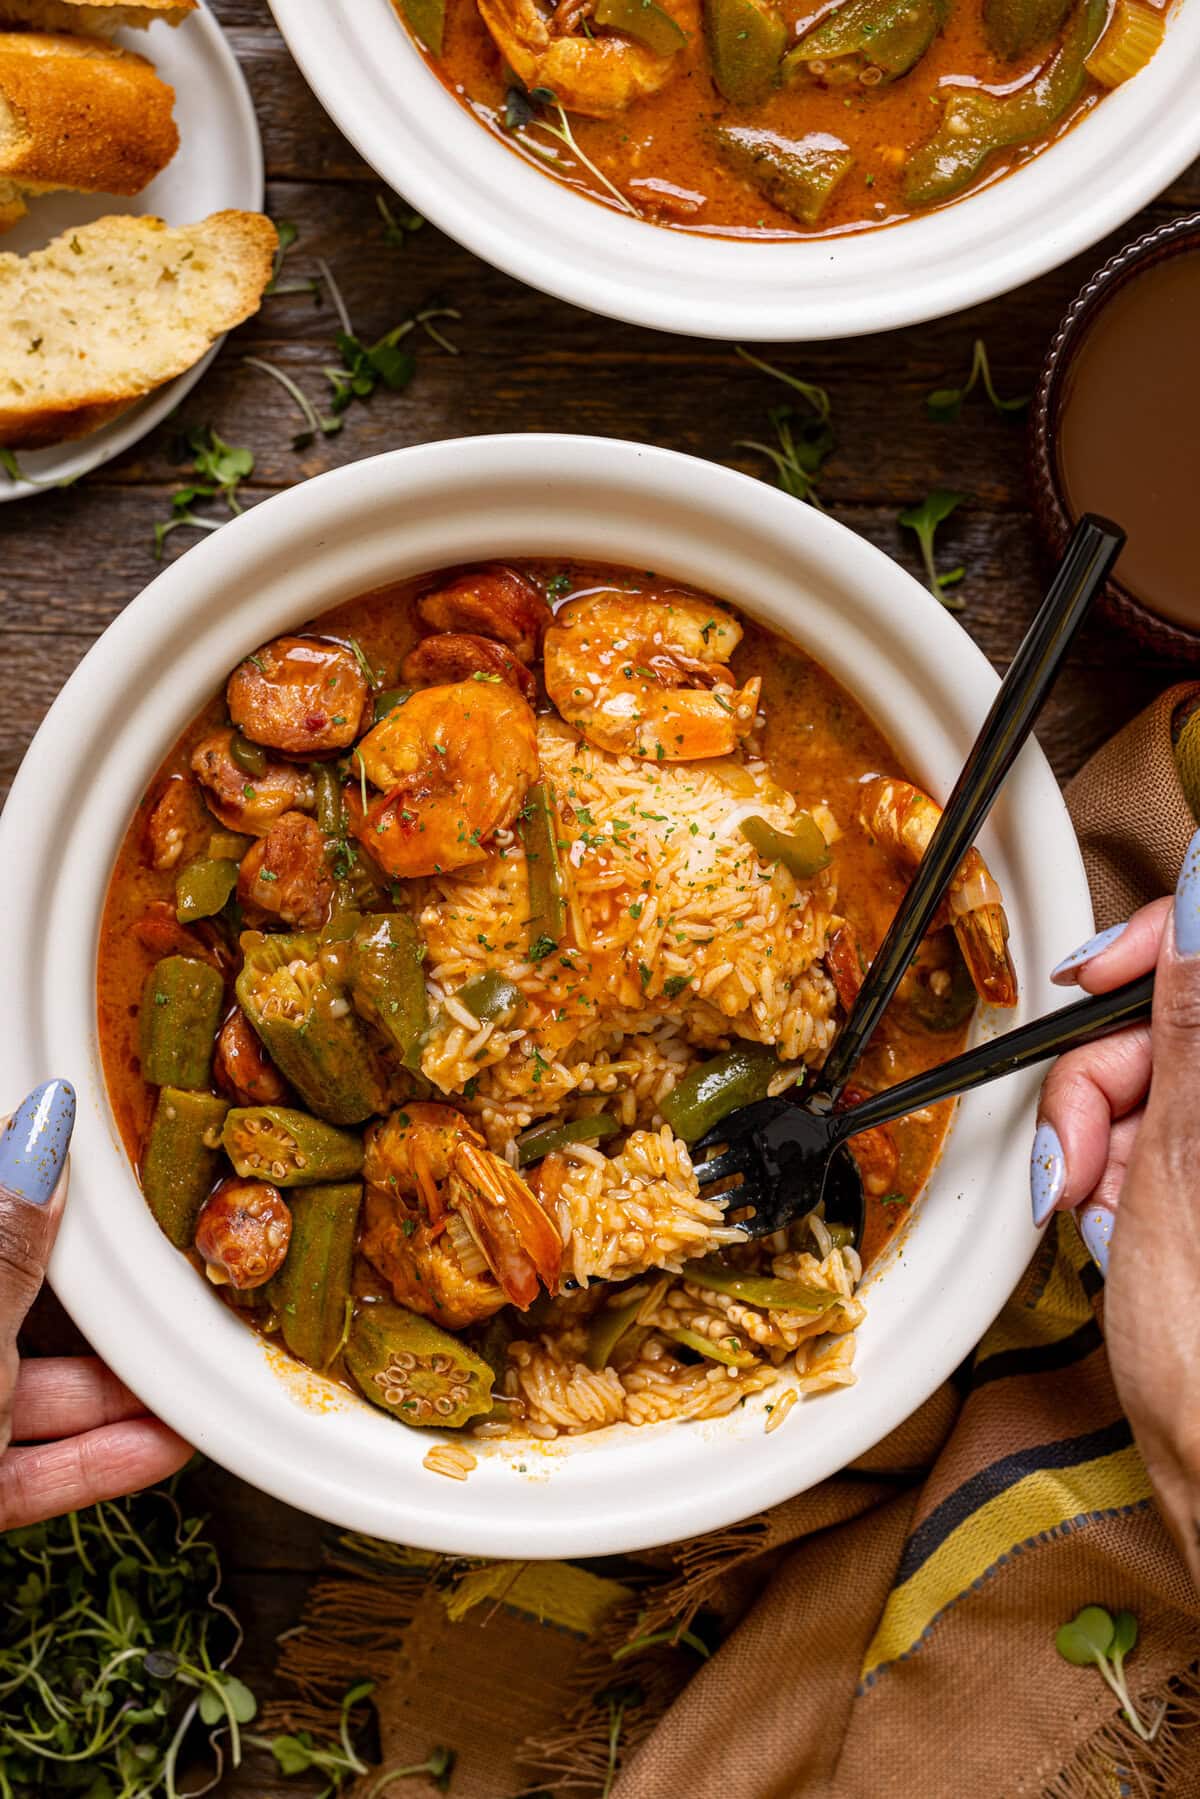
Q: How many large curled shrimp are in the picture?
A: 5